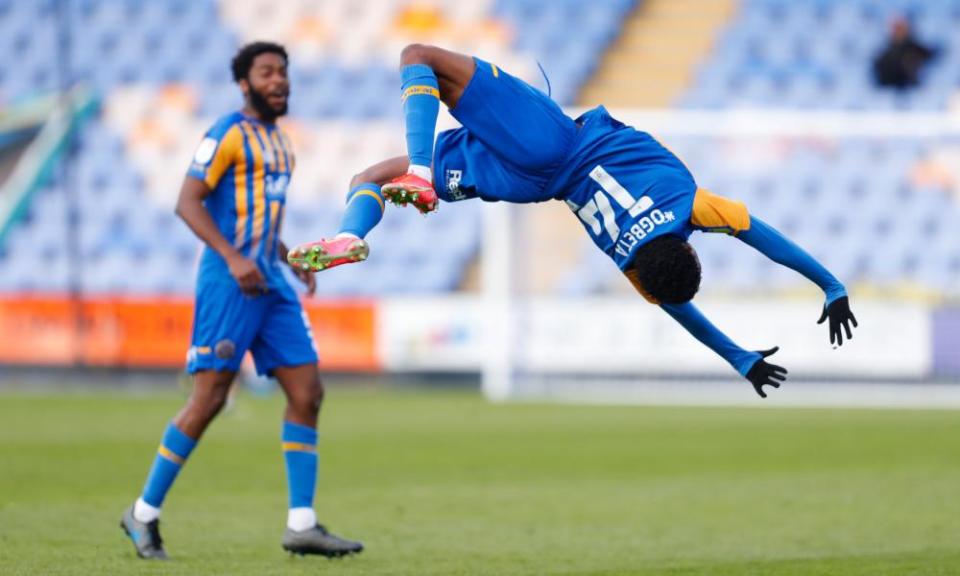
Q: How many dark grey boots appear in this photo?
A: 2